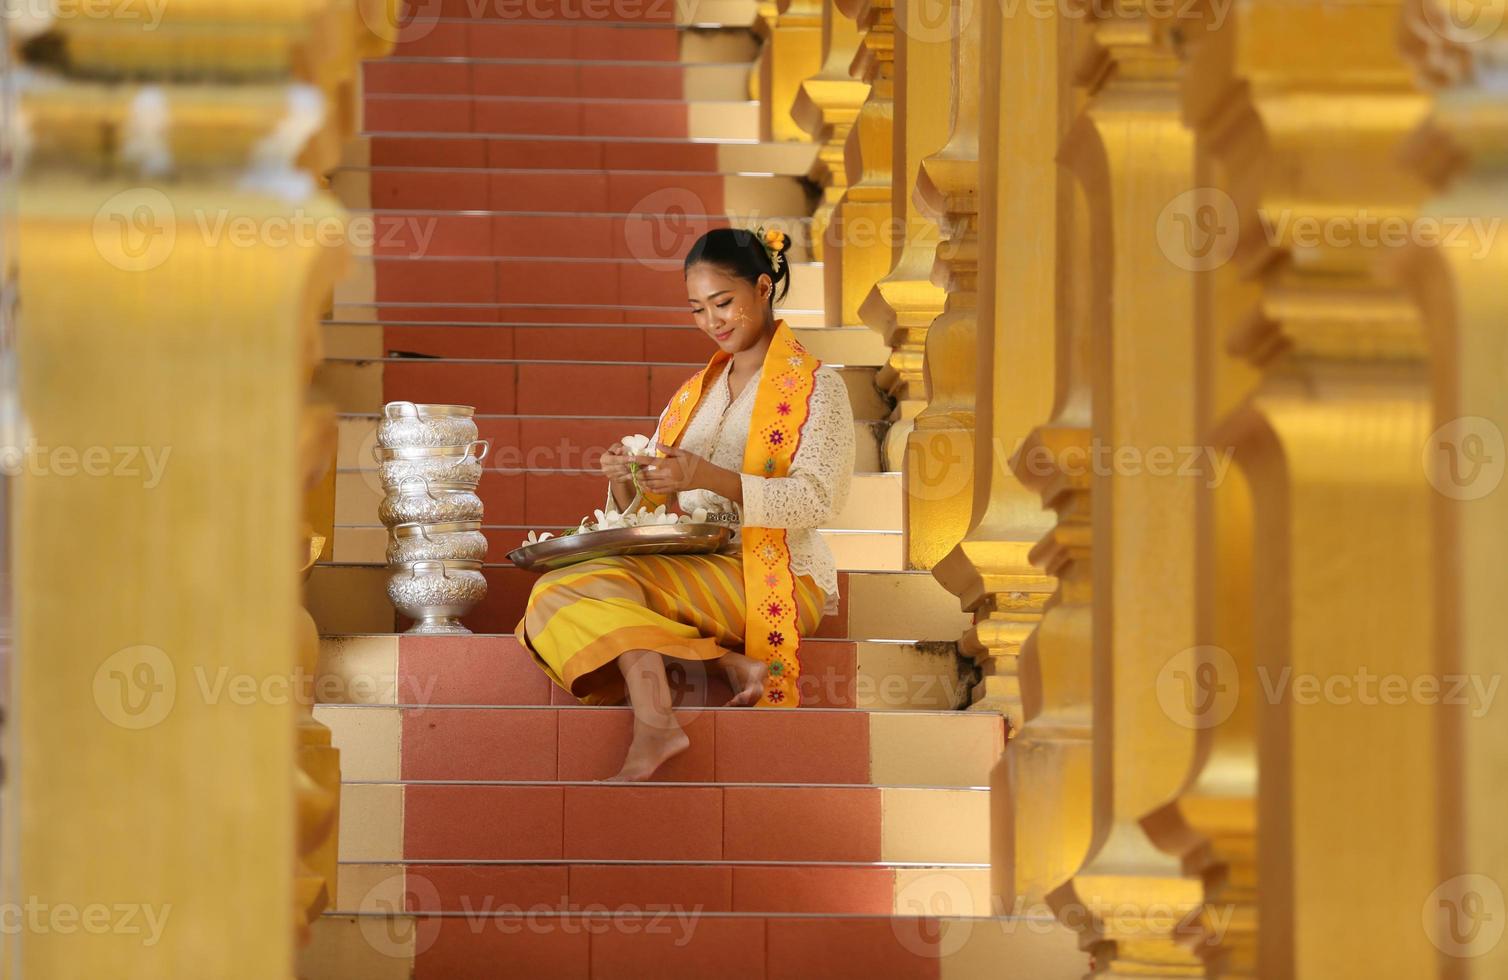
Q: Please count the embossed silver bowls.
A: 5